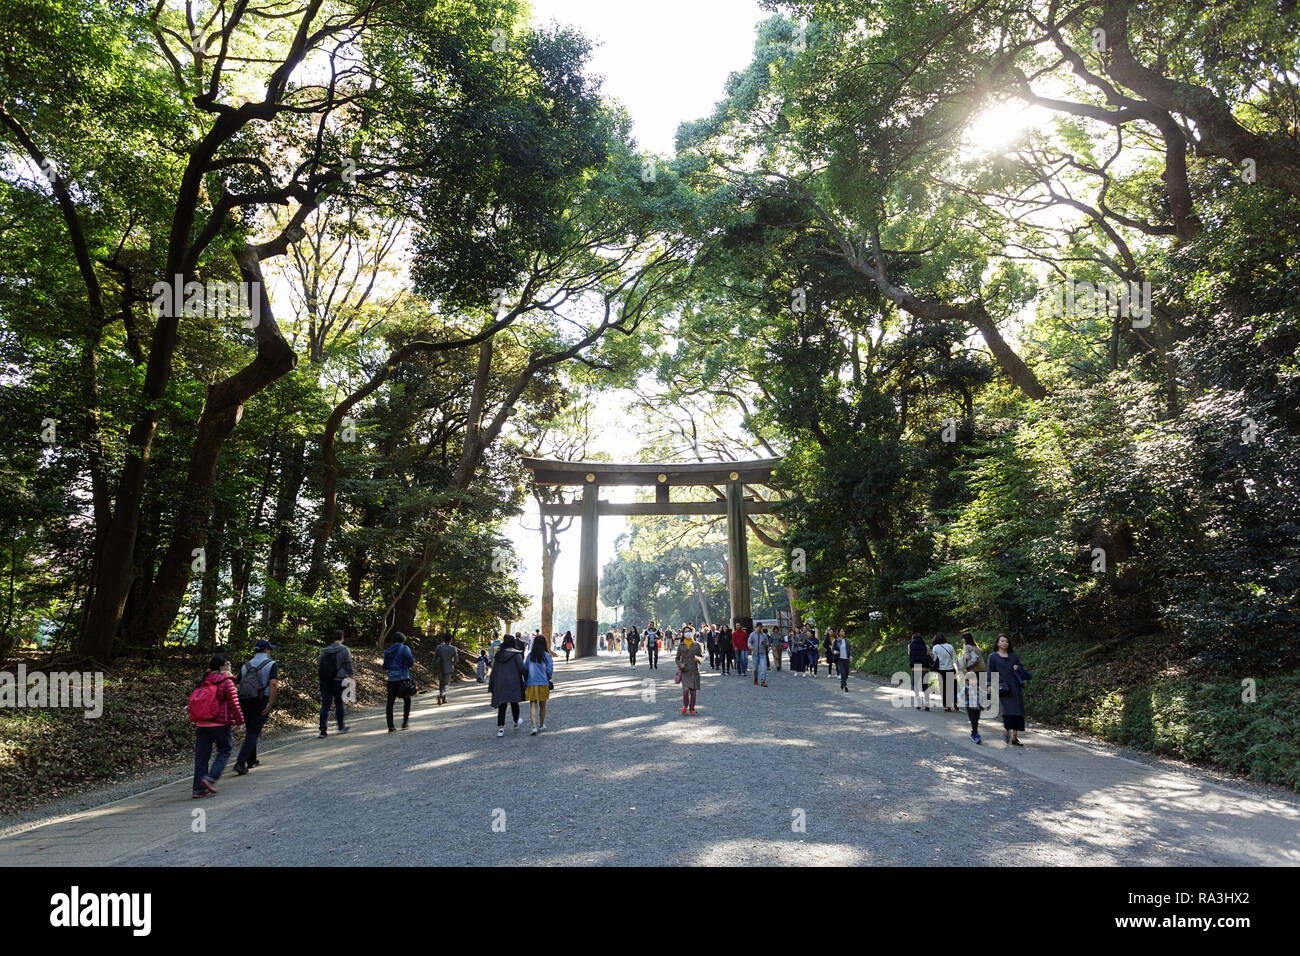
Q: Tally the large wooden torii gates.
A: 1